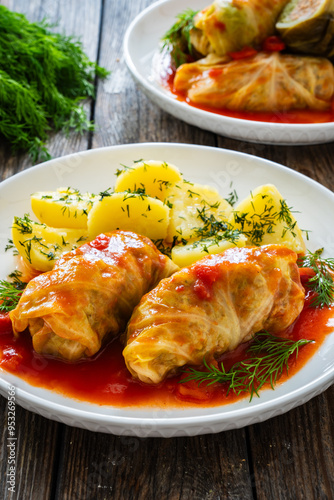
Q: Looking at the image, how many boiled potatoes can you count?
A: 7